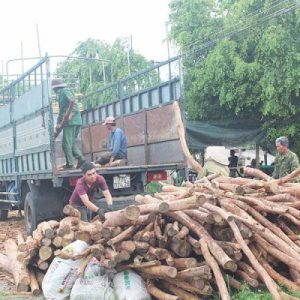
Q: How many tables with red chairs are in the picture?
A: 0